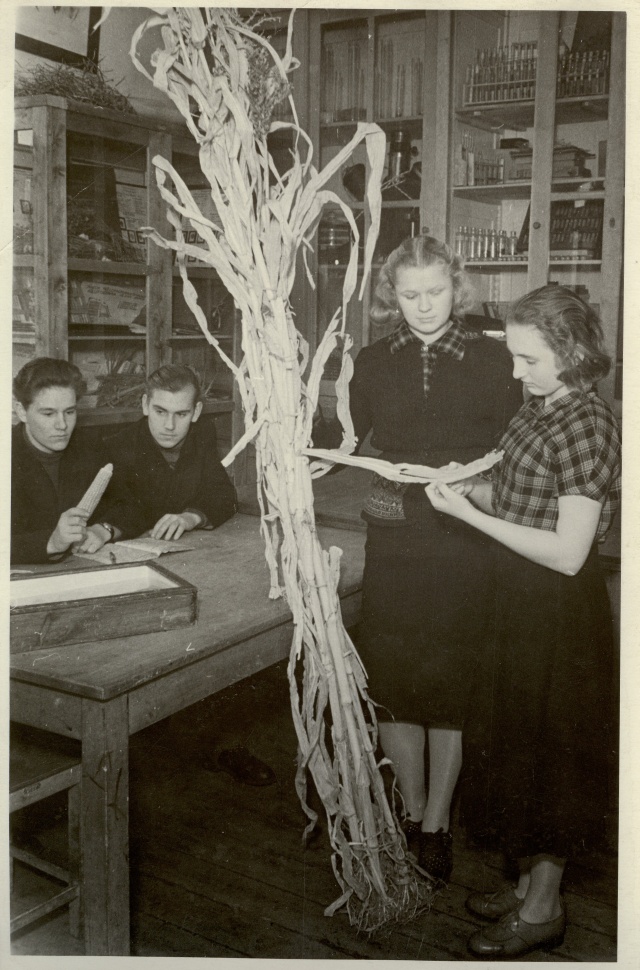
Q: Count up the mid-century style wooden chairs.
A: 1